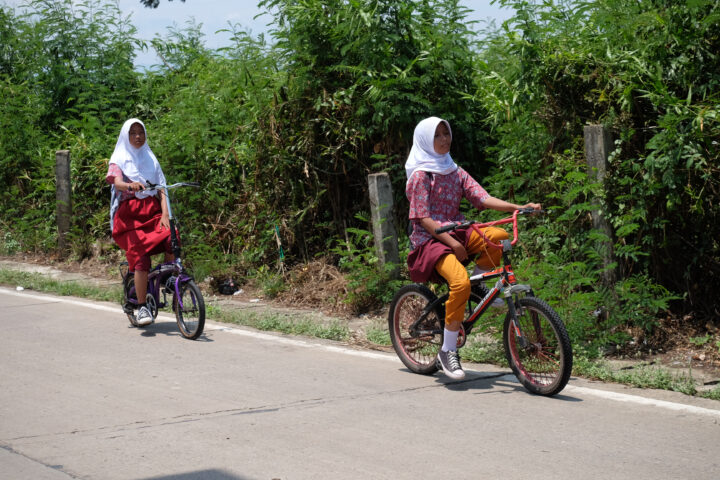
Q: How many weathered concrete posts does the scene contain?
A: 3